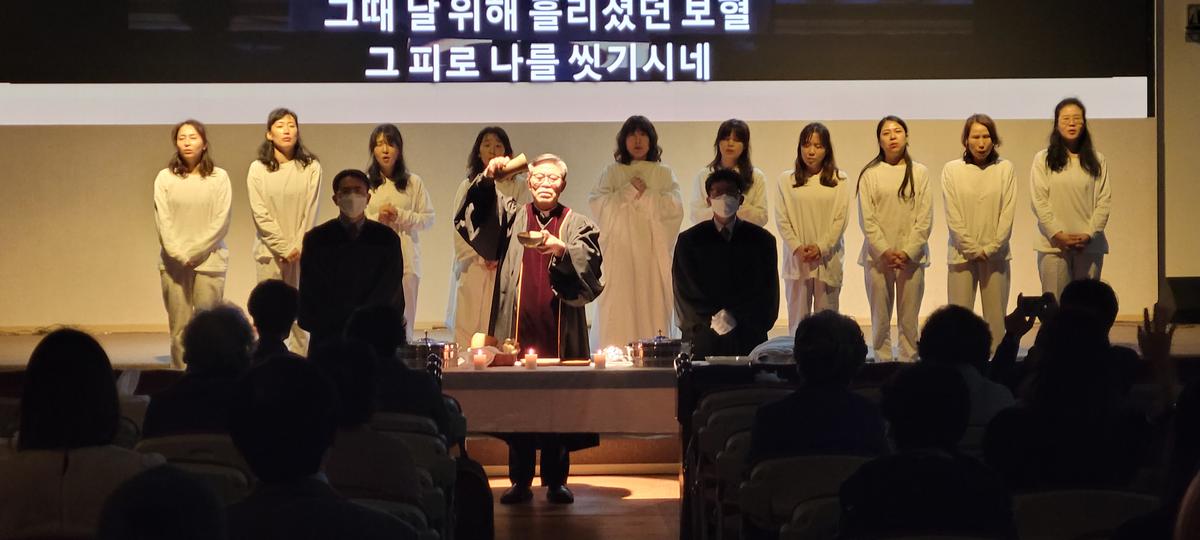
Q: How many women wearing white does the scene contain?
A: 10